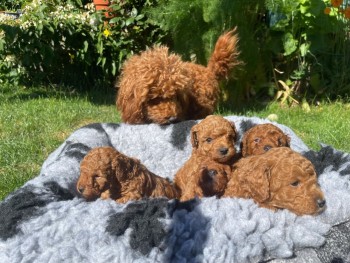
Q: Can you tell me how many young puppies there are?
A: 5